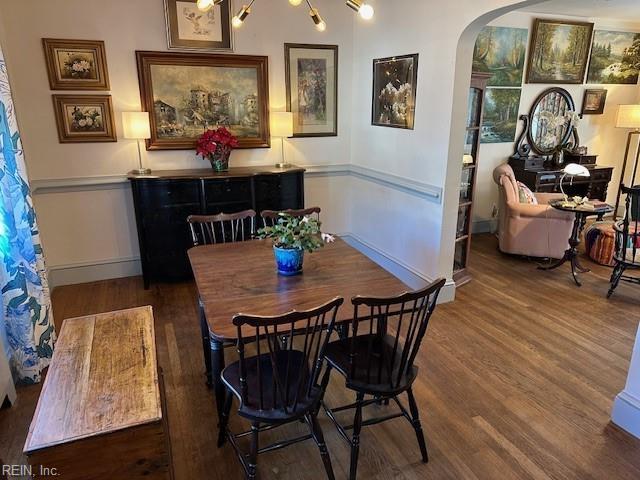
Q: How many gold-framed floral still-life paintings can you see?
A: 2